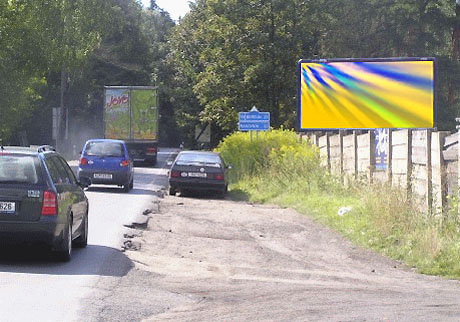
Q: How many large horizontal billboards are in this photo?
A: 1